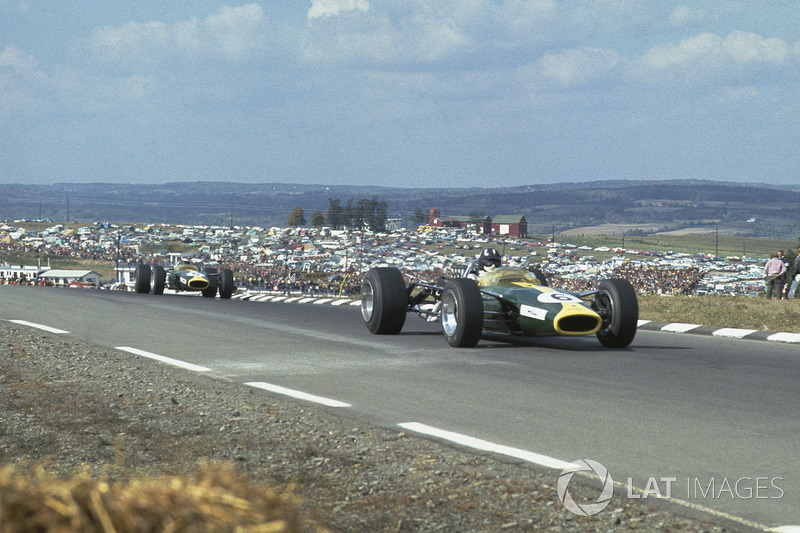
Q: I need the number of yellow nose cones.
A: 2